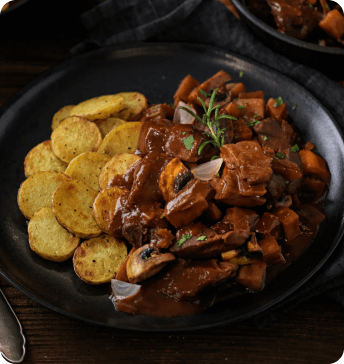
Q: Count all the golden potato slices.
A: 14